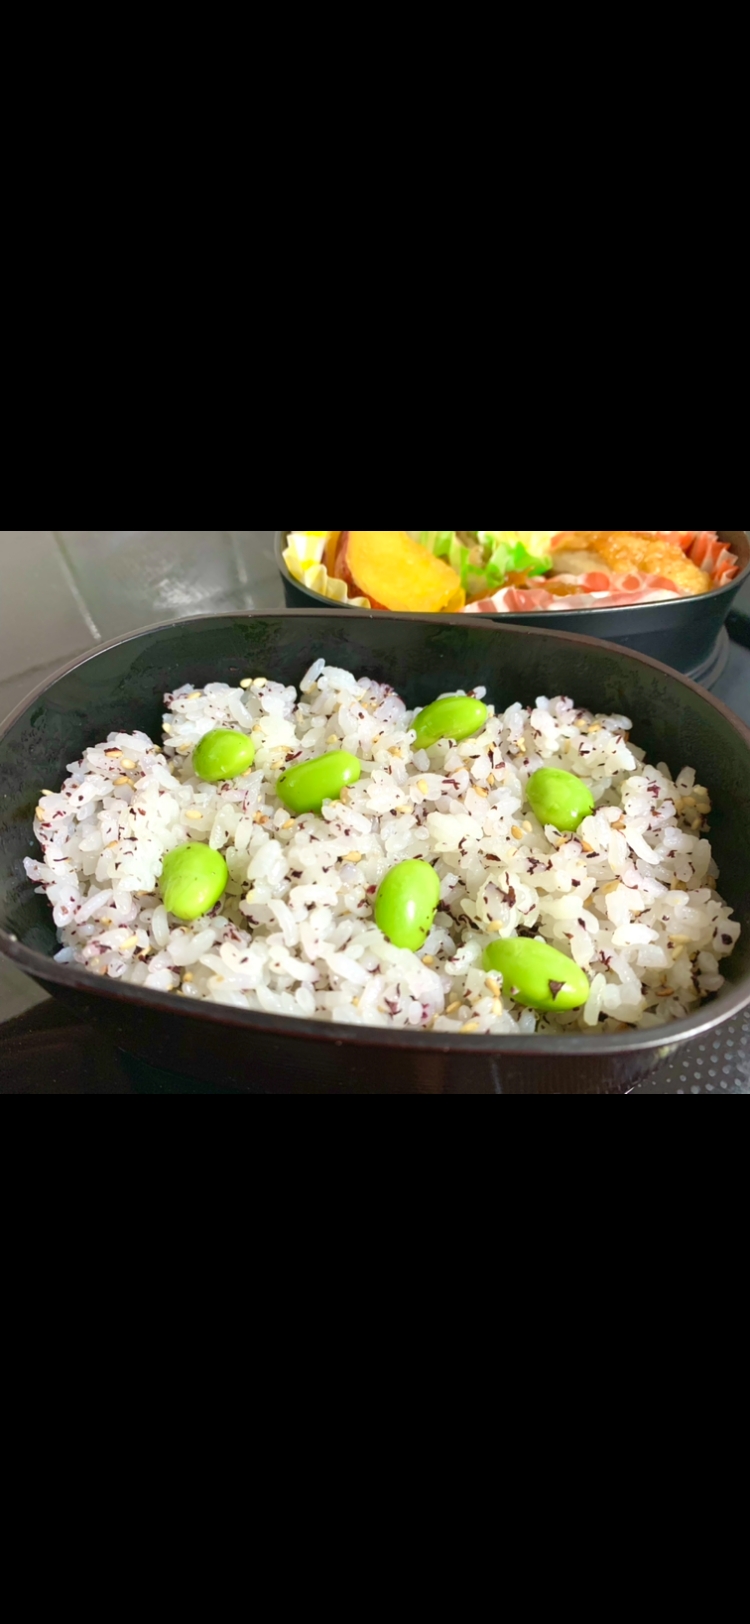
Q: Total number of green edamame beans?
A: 7